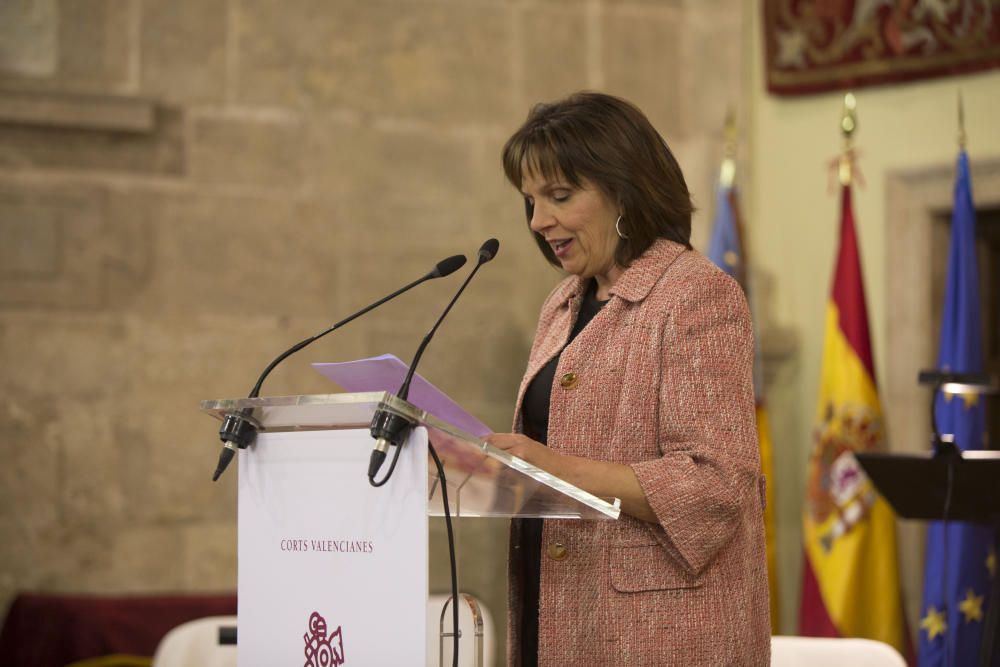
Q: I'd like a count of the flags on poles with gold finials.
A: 3